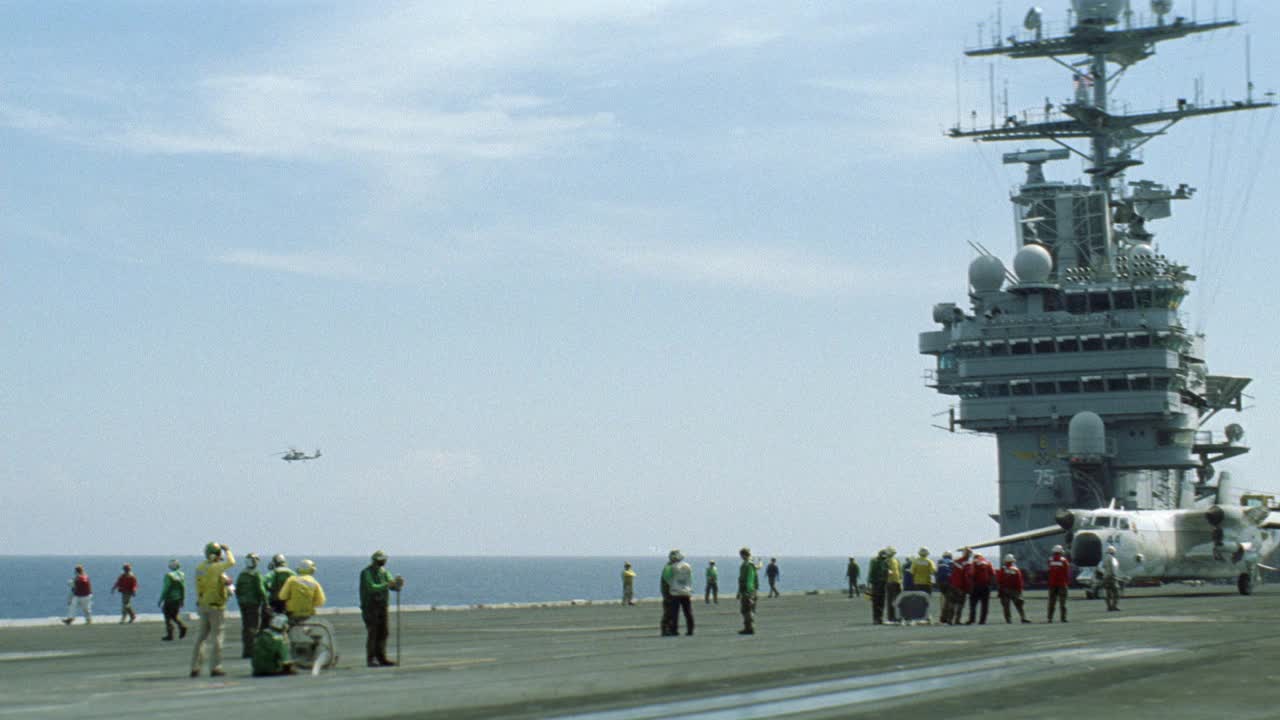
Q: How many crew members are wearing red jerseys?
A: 6